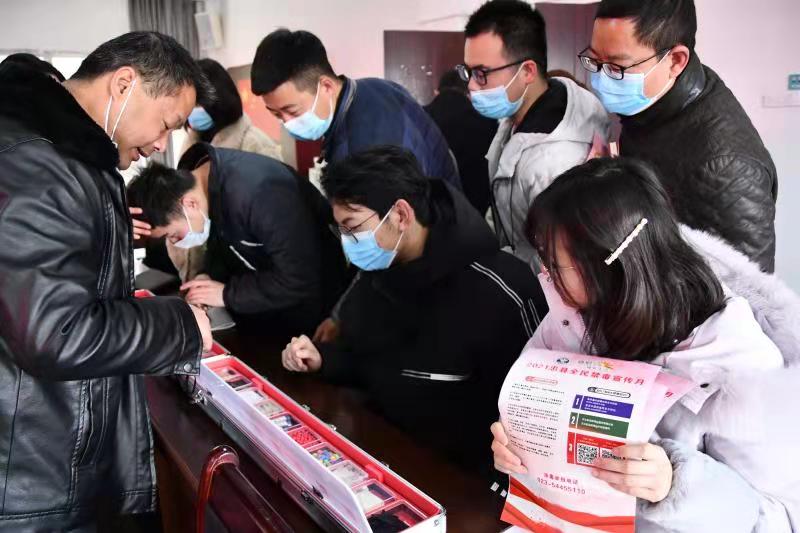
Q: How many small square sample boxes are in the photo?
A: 10